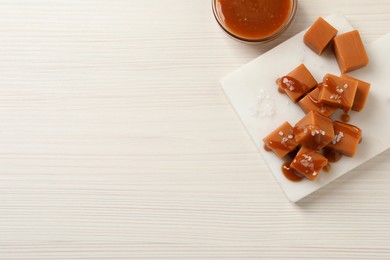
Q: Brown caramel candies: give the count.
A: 10